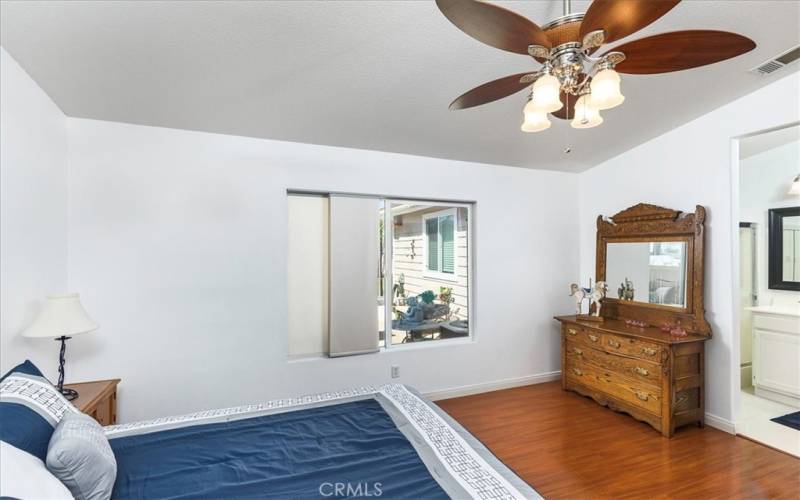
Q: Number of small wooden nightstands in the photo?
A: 1